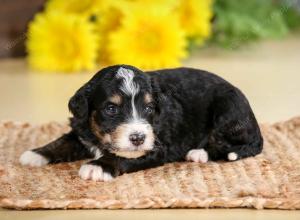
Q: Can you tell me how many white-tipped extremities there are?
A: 4